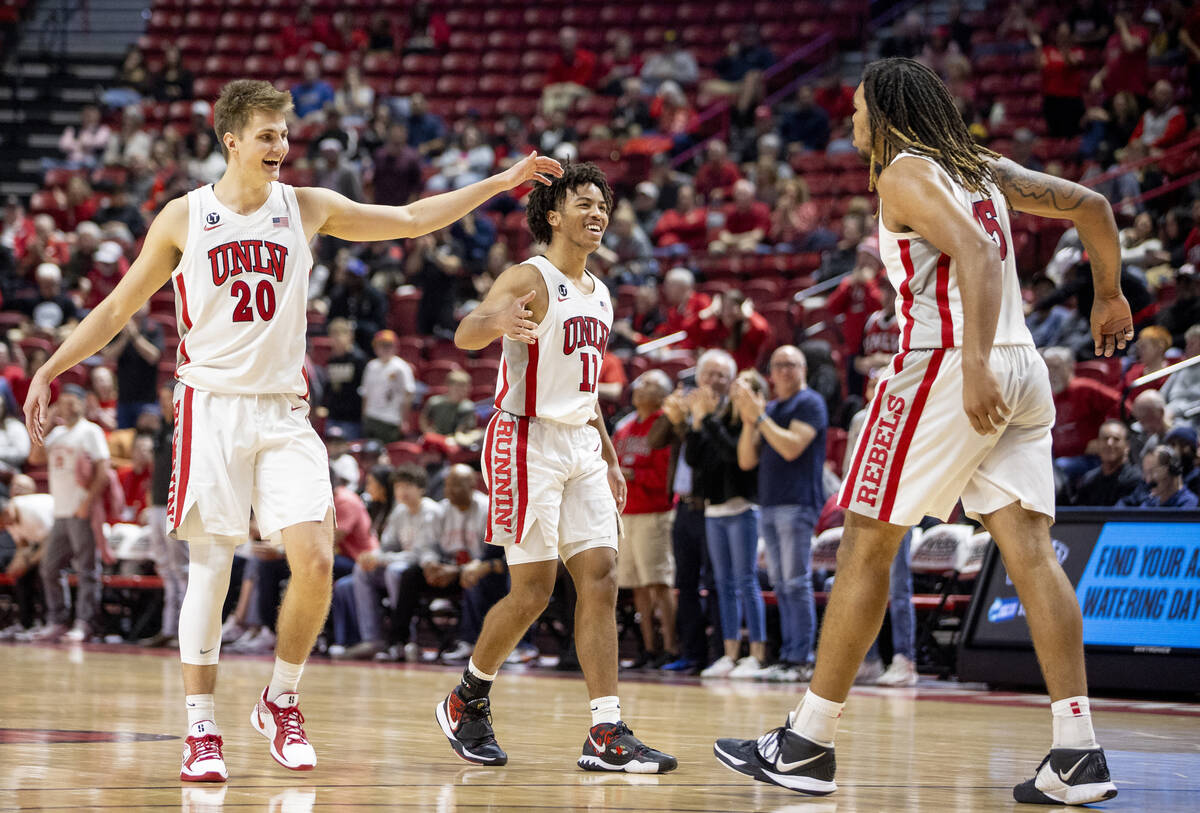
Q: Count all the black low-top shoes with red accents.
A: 2